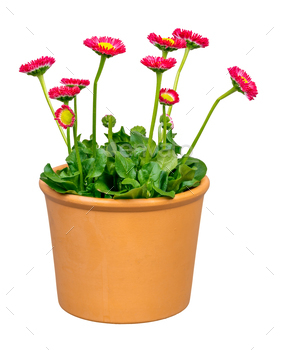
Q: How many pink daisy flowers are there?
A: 10